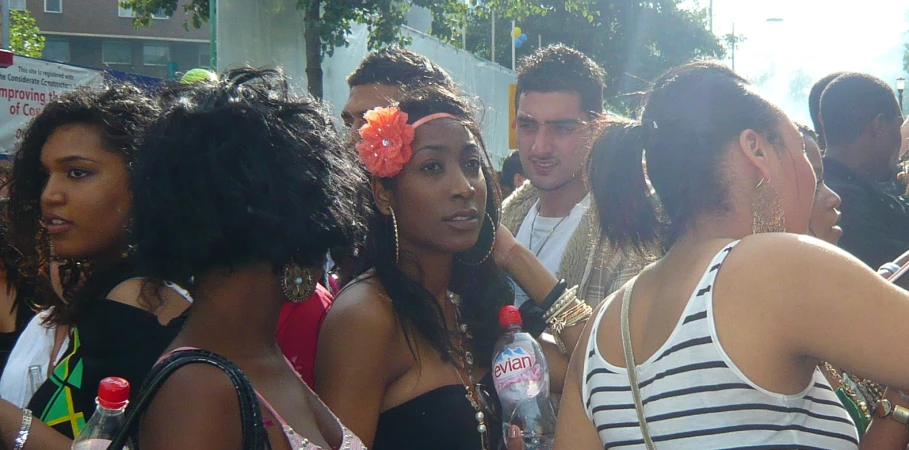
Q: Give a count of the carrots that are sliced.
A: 0